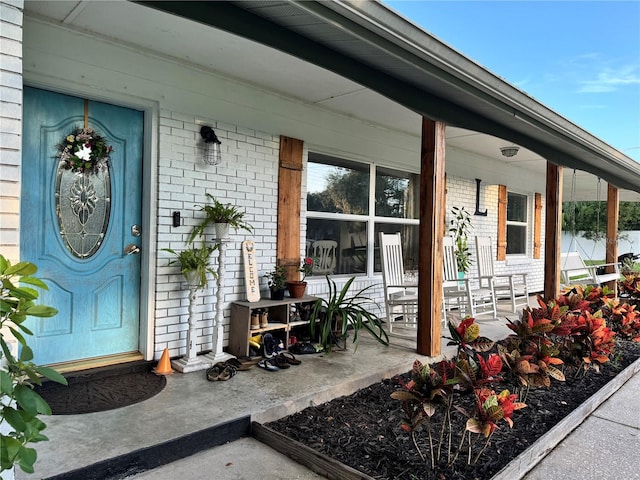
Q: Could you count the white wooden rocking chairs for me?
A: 3